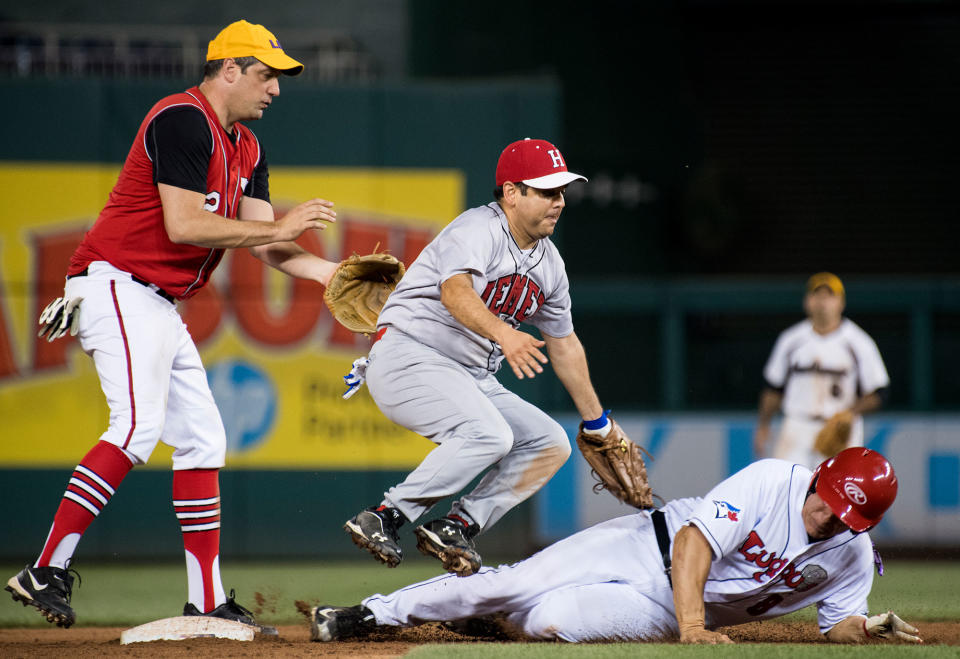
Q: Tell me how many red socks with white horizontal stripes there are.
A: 2